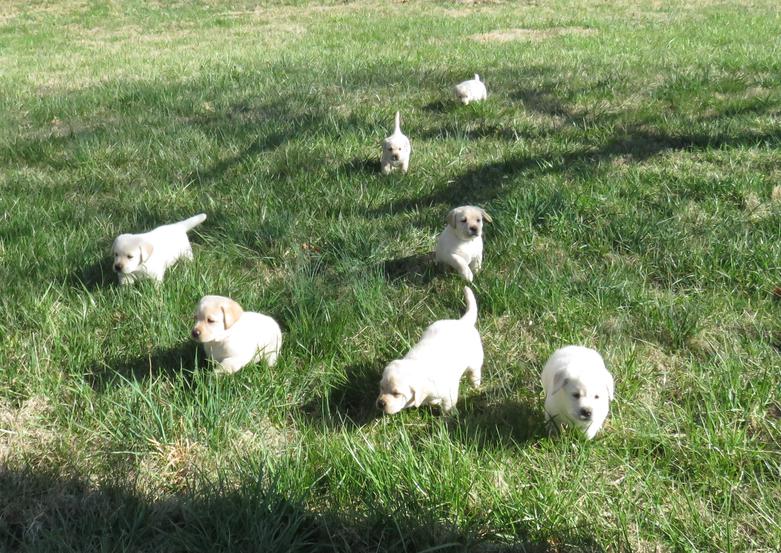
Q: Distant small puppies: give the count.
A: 2